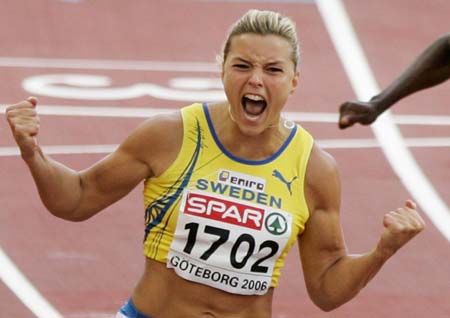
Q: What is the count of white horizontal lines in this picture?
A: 3